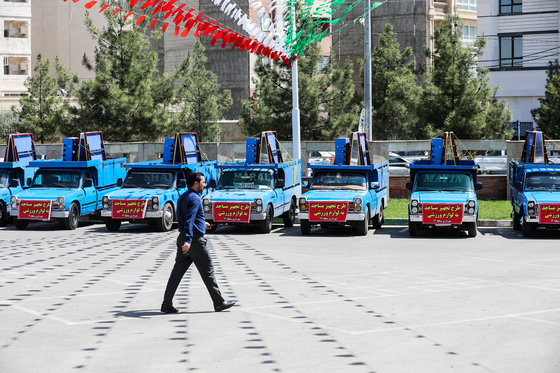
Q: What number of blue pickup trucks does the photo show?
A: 7